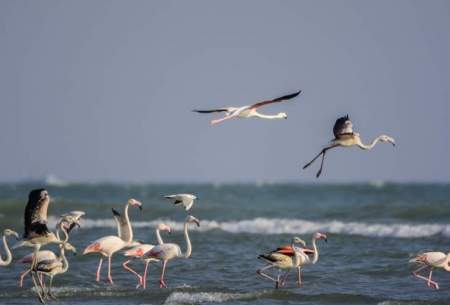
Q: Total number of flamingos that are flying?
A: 2